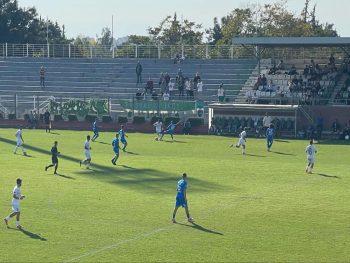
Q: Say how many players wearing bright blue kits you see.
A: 6